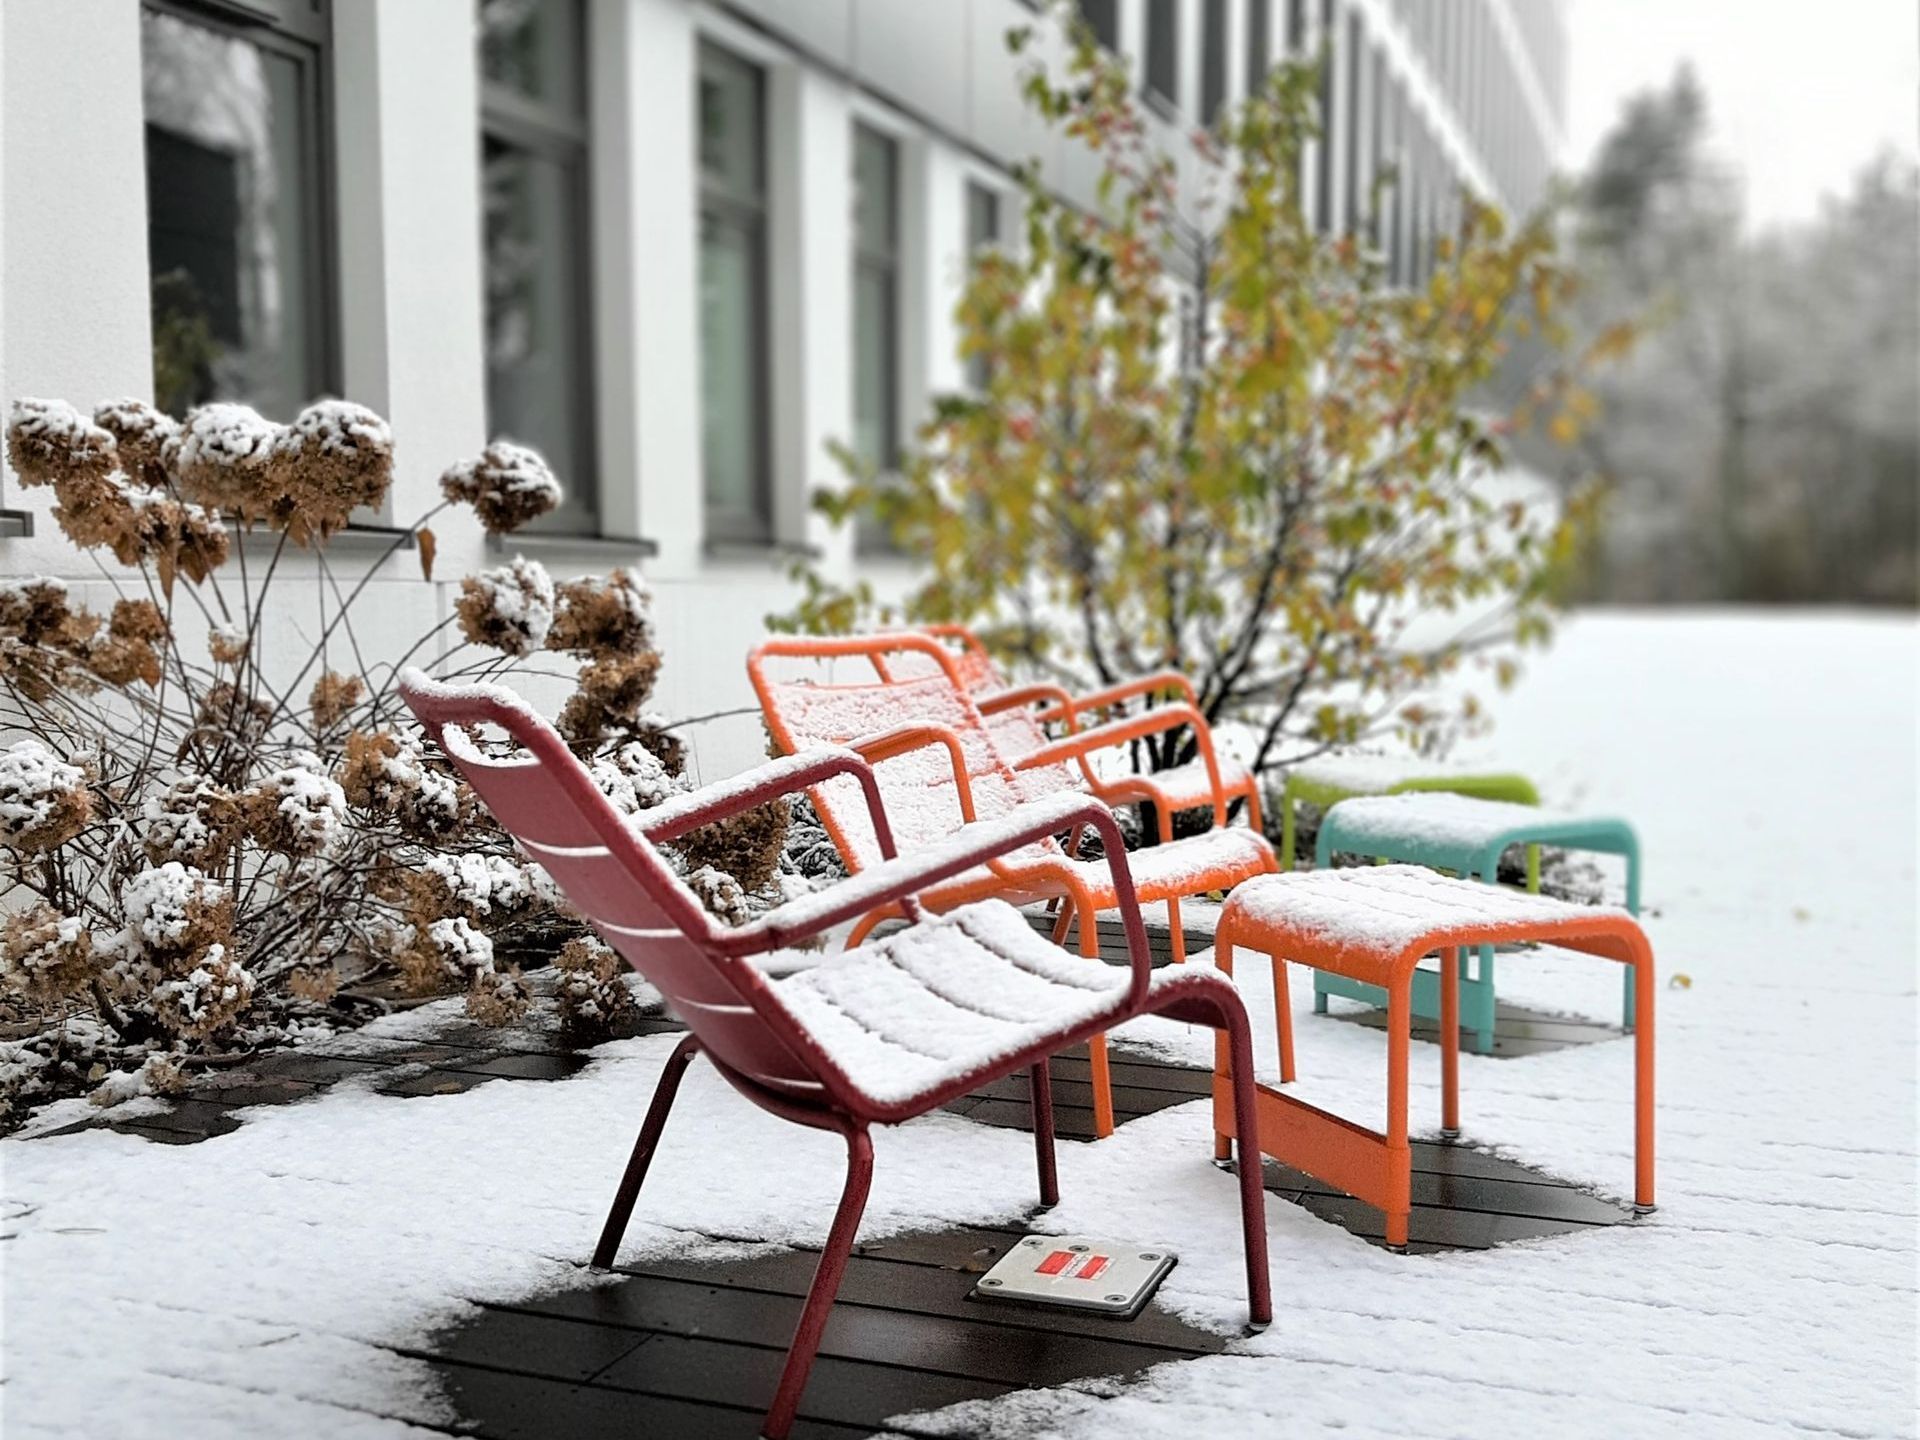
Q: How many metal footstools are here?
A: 3